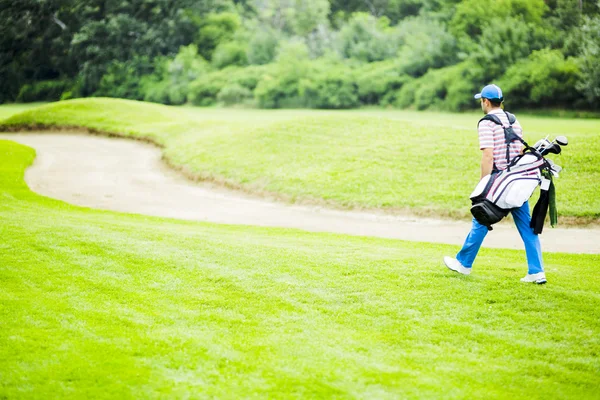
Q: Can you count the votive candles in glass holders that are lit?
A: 0